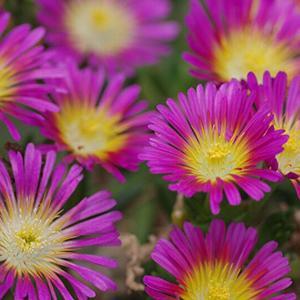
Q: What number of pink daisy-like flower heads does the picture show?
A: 8